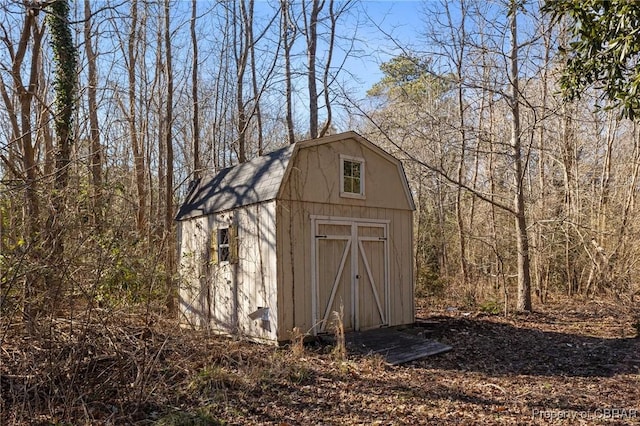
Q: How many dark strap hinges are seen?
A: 4